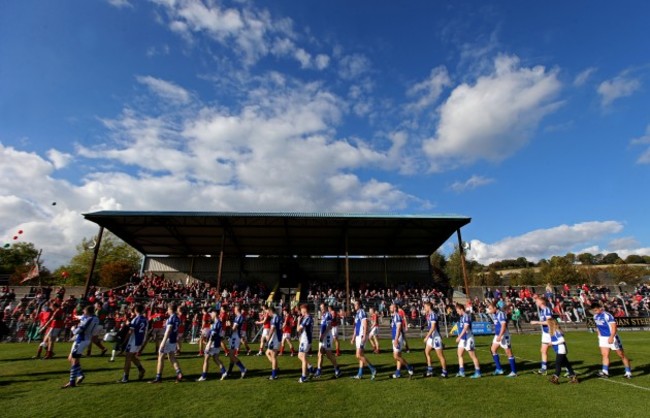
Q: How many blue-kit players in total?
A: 15